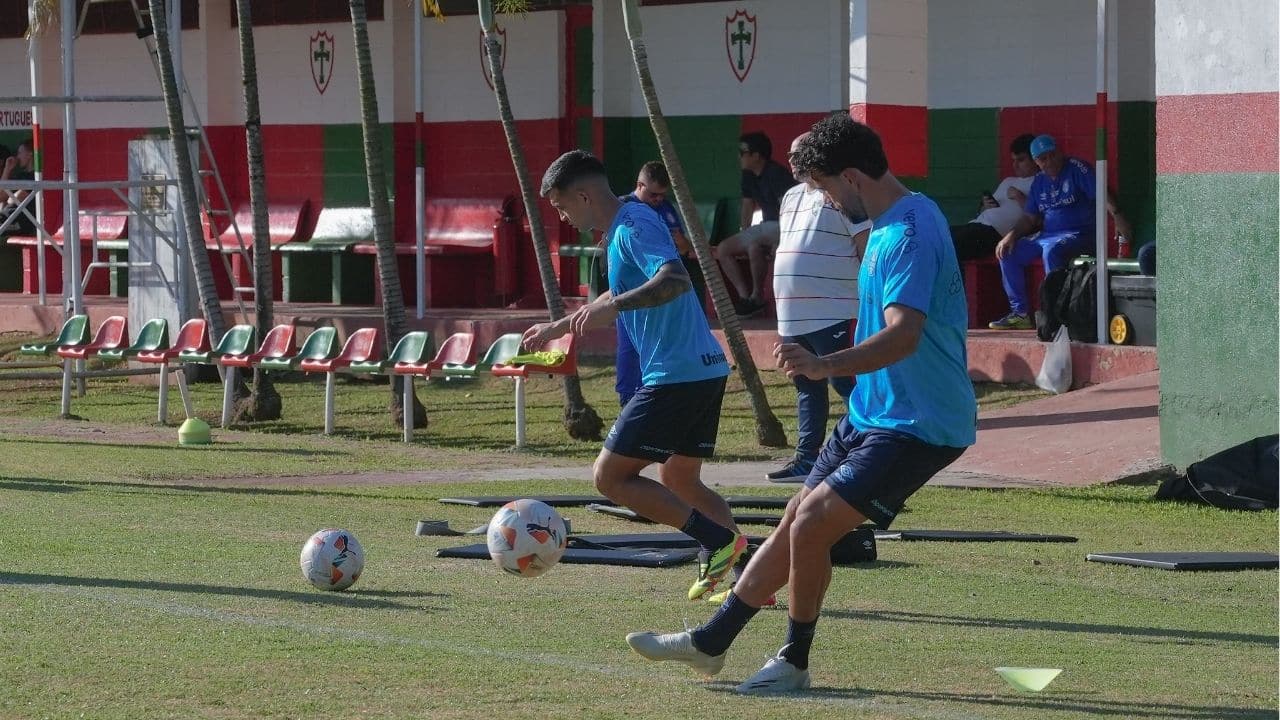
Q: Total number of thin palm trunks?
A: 5